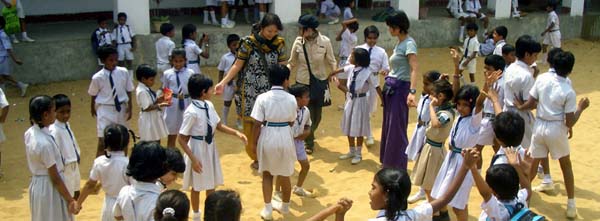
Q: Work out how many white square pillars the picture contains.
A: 5